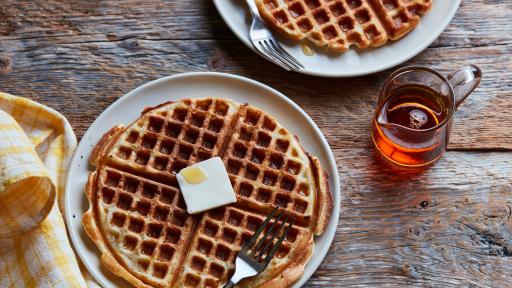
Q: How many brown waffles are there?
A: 2